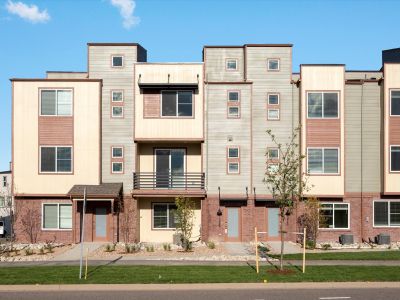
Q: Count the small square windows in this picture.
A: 15